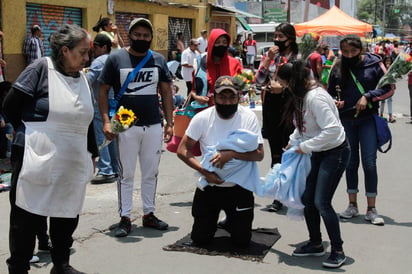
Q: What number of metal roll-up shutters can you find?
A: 3